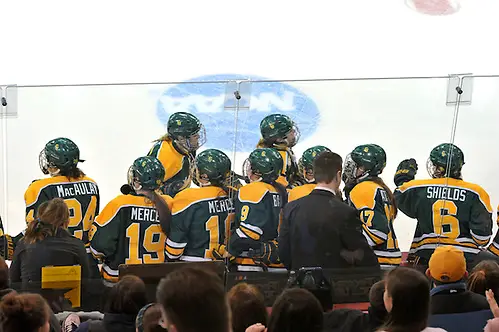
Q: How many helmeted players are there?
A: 9